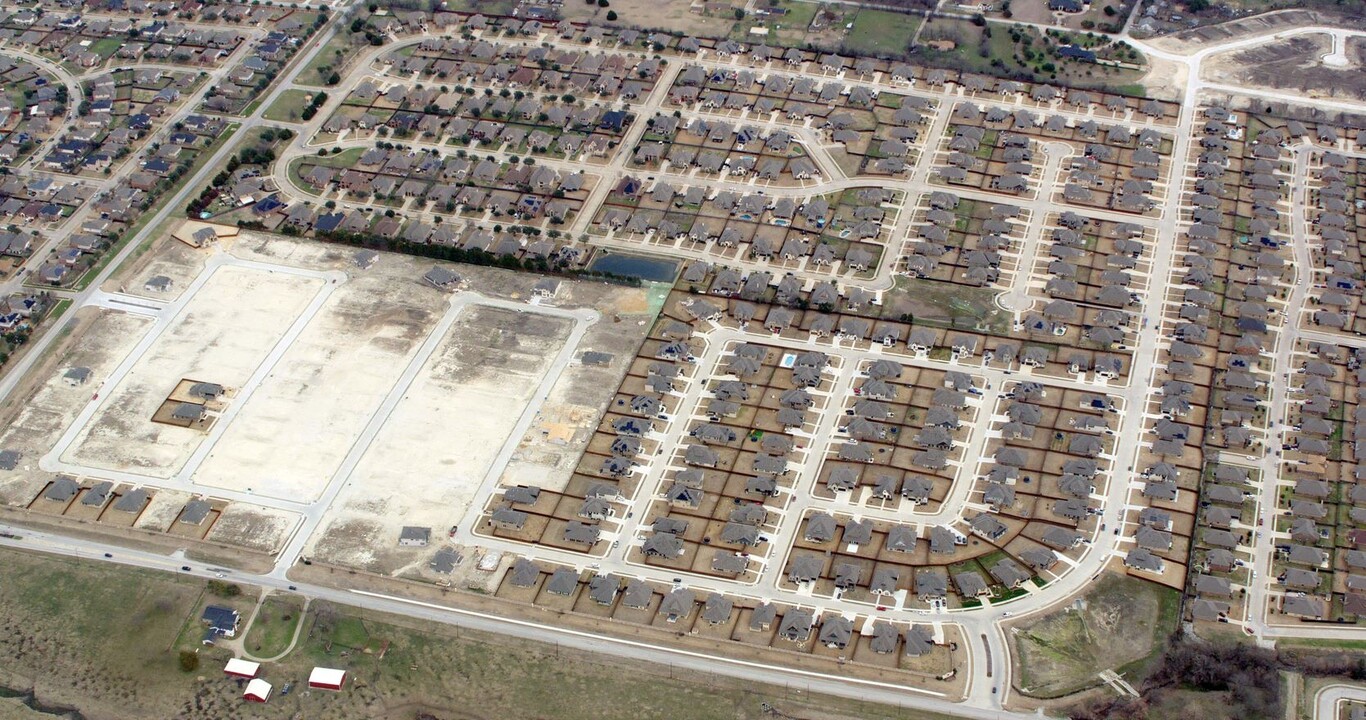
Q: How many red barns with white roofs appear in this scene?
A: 3